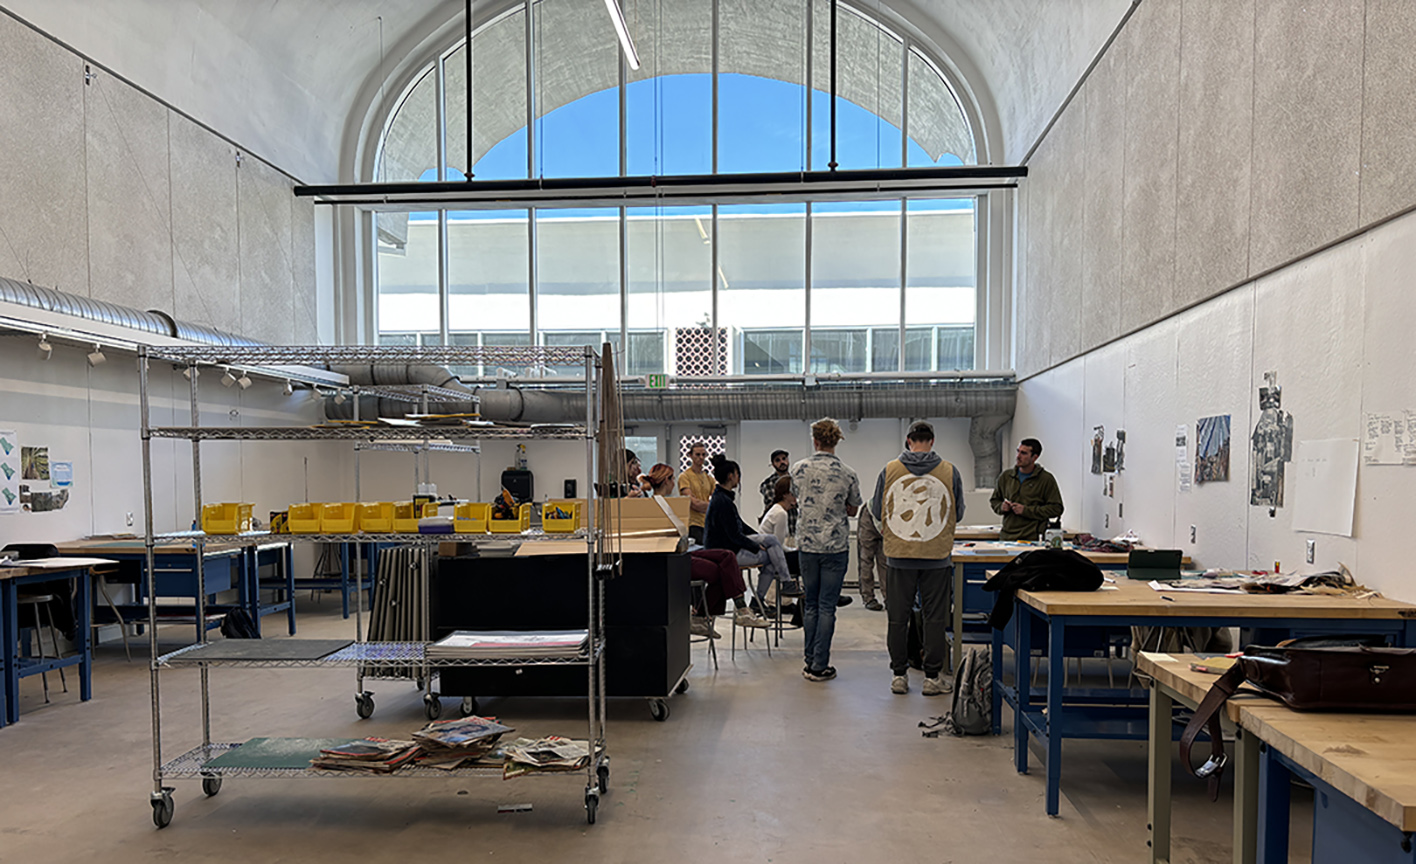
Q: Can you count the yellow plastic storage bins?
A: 8